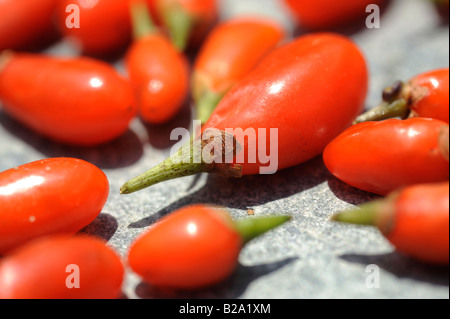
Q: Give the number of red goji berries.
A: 14